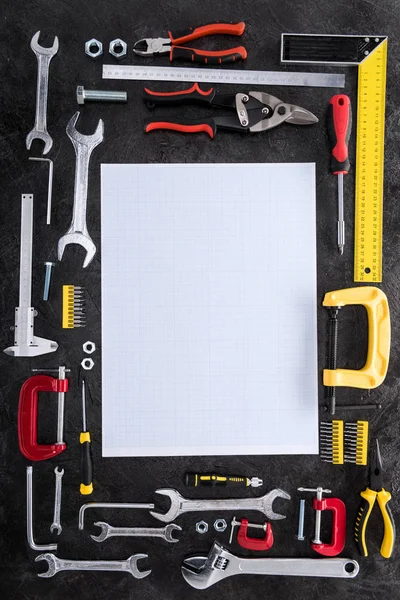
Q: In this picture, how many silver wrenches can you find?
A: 7